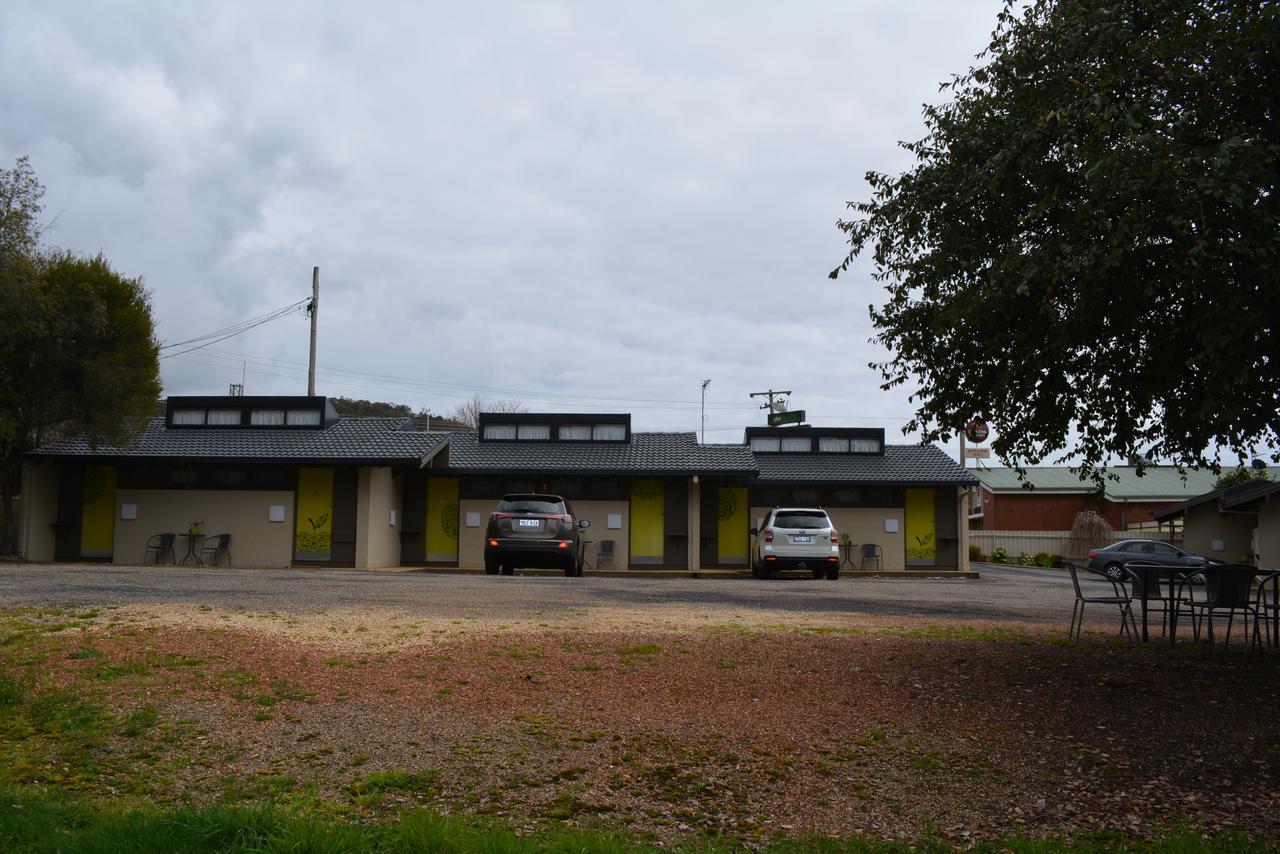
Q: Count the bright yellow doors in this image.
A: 6